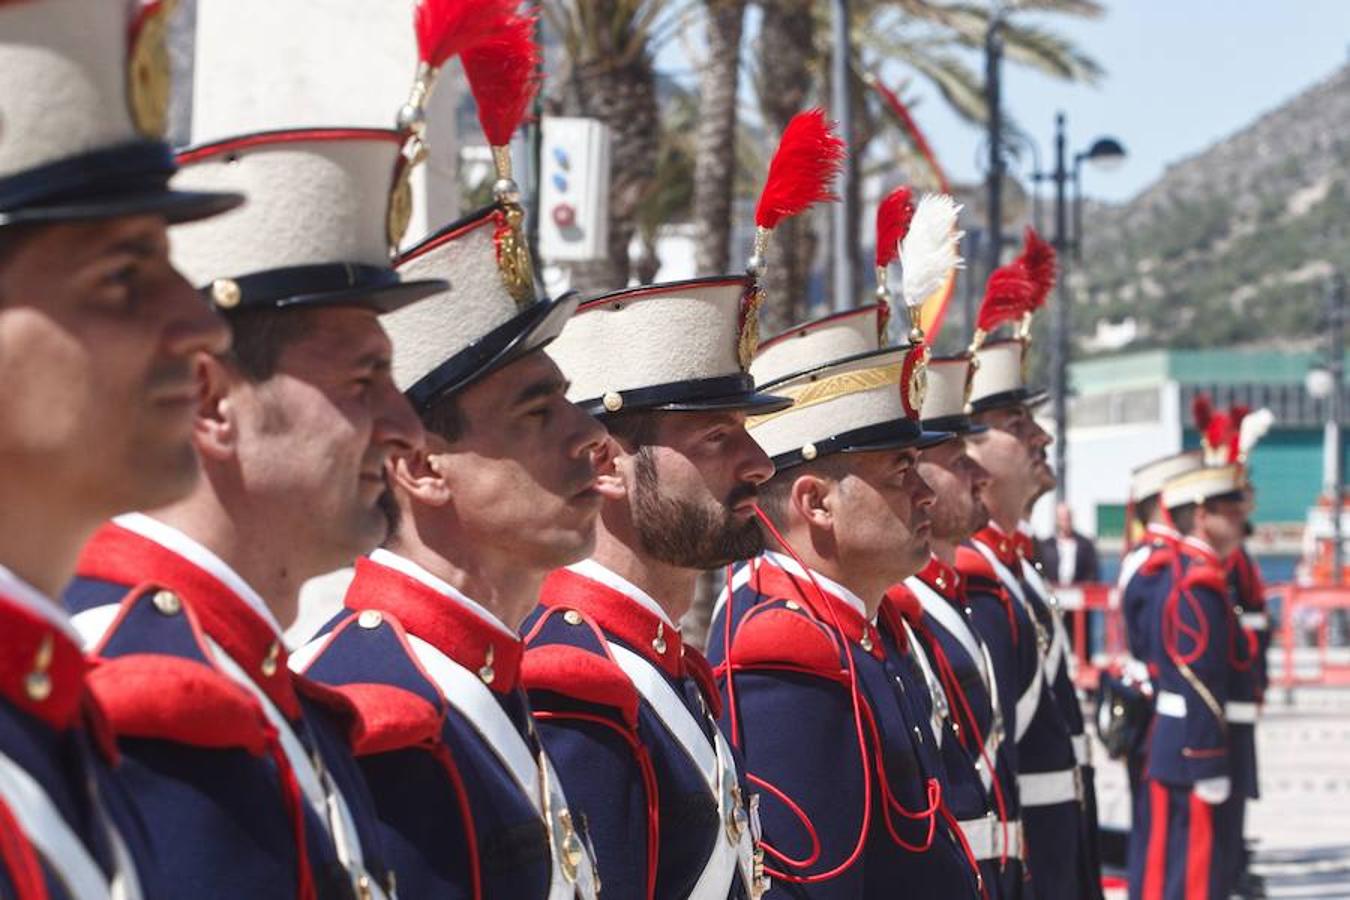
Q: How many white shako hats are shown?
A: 10